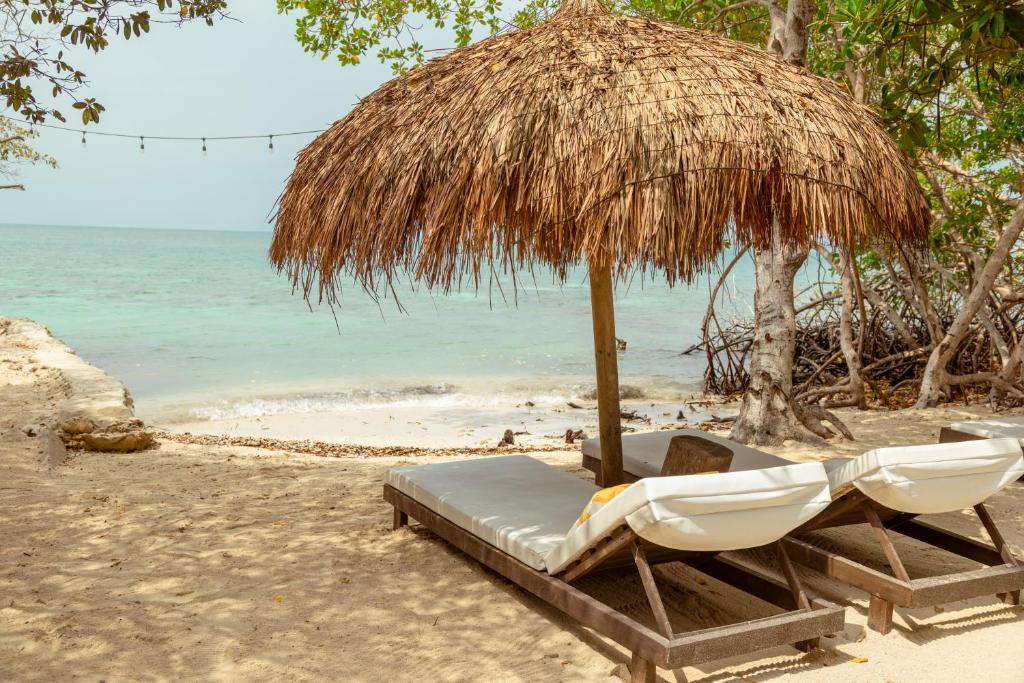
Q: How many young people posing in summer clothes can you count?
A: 0